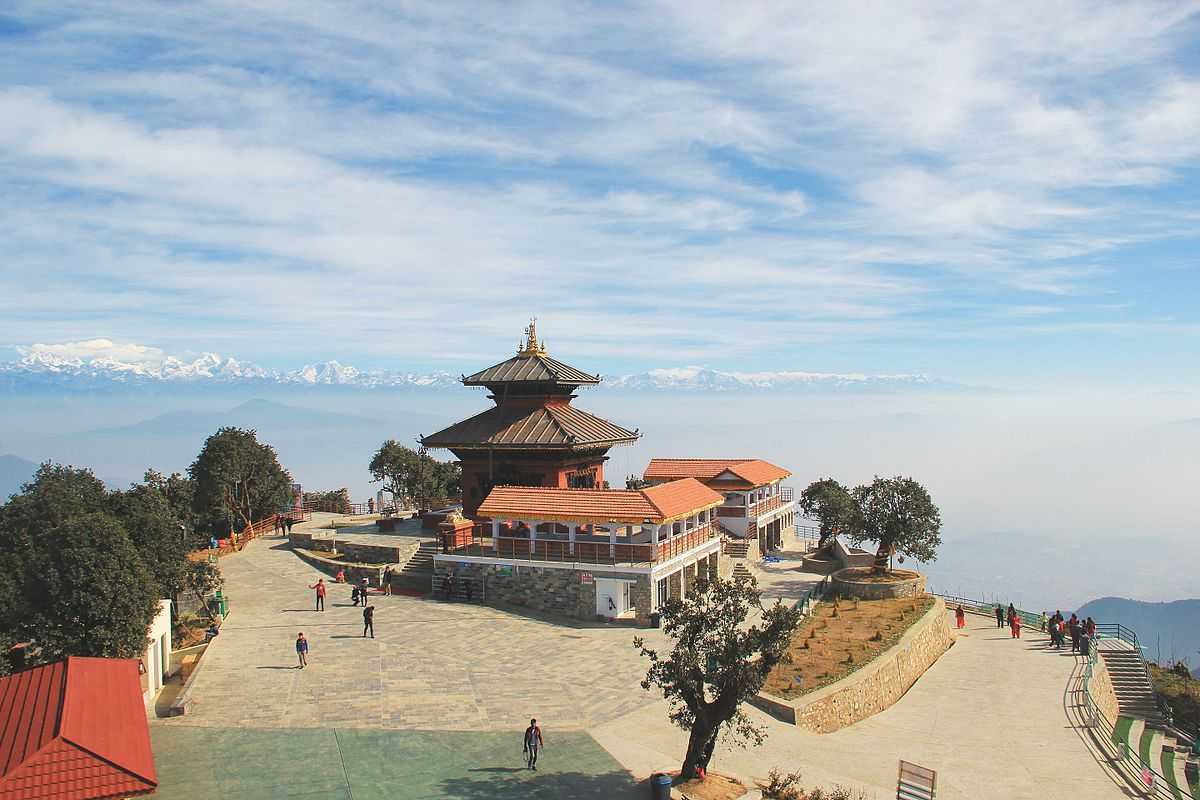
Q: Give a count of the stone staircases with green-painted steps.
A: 1